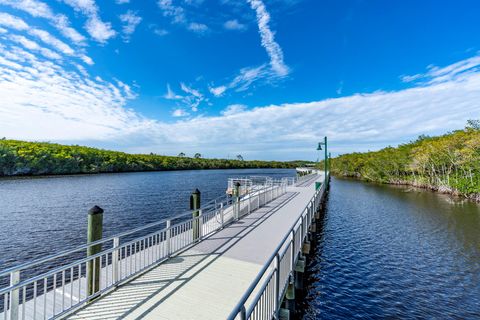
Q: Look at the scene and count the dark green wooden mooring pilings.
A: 3